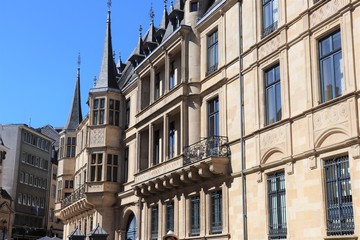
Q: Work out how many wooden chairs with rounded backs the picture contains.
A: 0